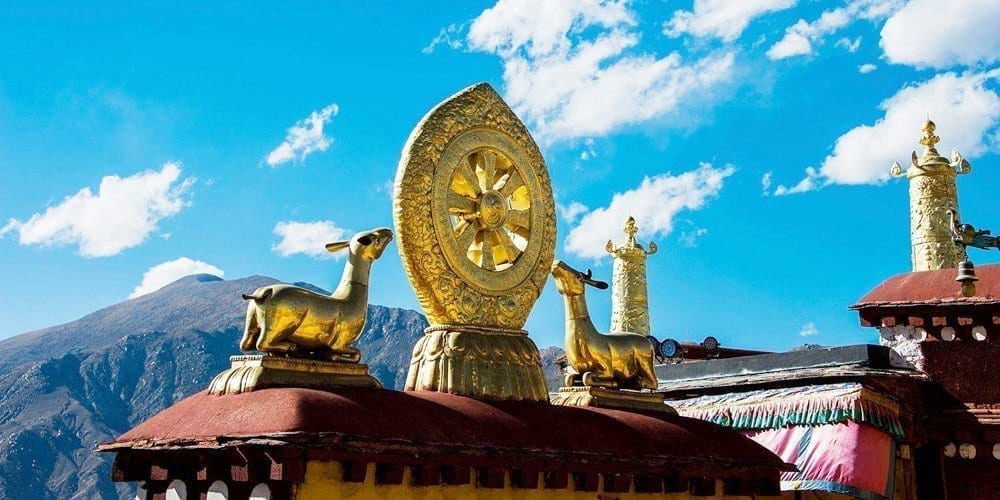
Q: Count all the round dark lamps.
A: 3